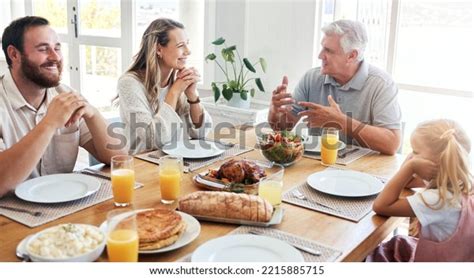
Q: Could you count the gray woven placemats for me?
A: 5